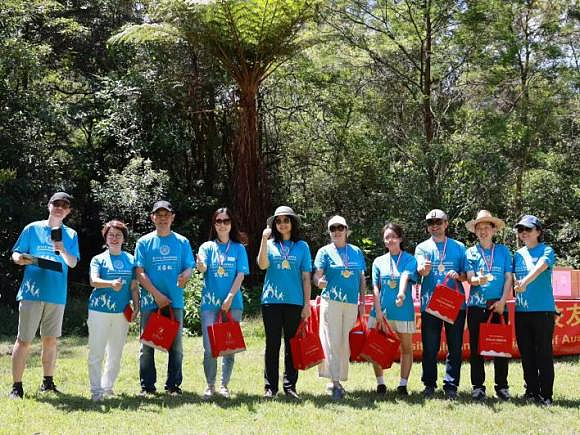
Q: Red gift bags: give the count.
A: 7